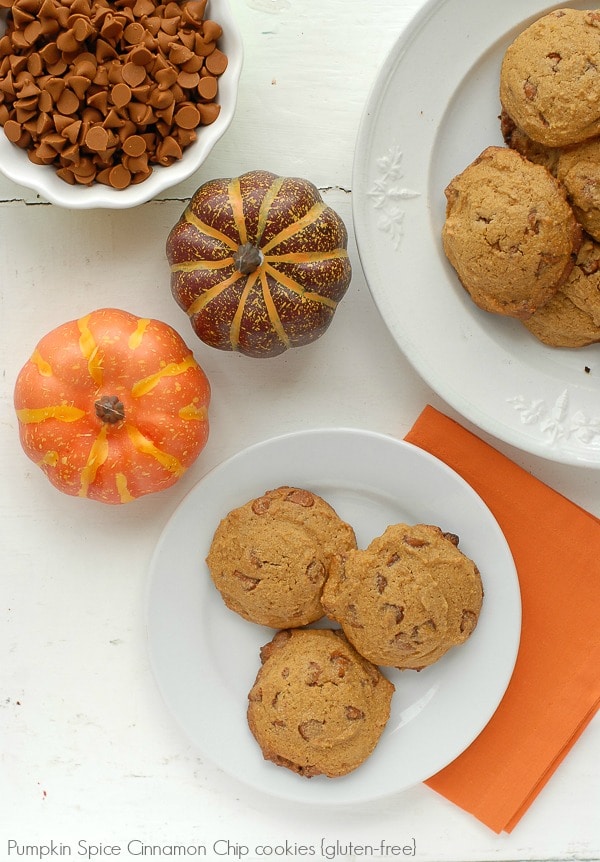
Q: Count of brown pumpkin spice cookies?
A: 8